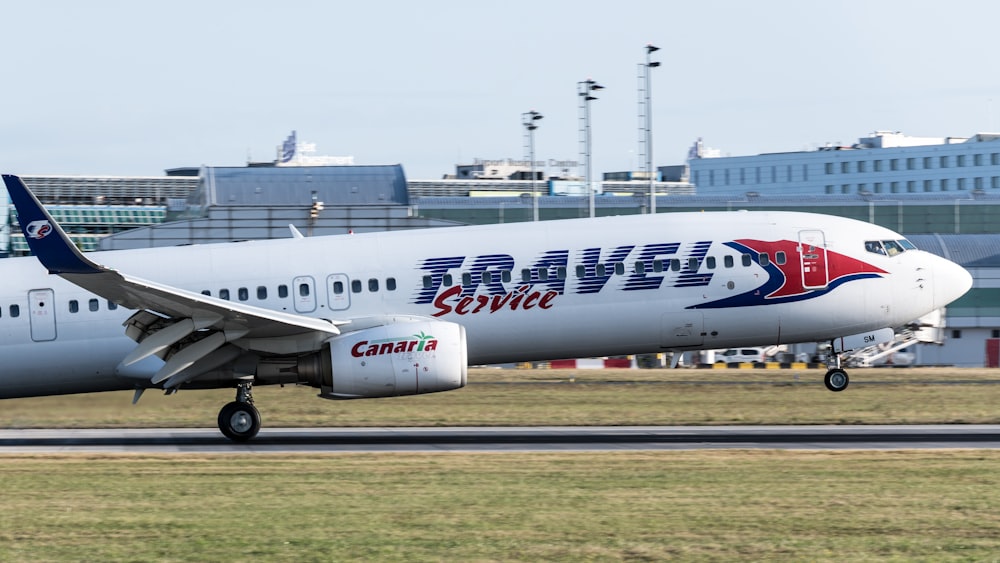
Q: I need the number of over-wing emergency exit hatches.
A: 2